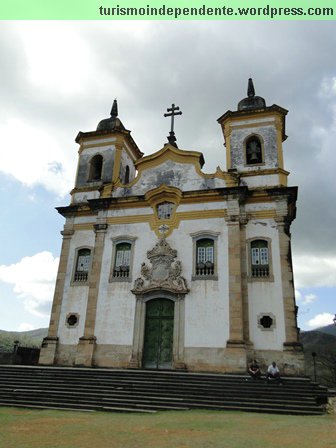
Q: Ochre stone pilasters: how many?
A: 4